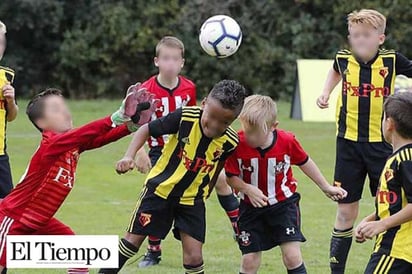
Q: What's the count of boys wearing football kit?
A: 7